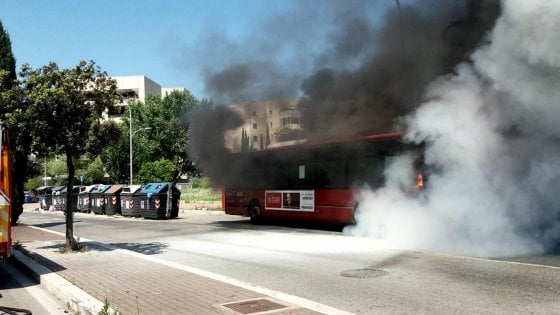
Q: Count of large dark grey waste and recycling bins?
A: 8